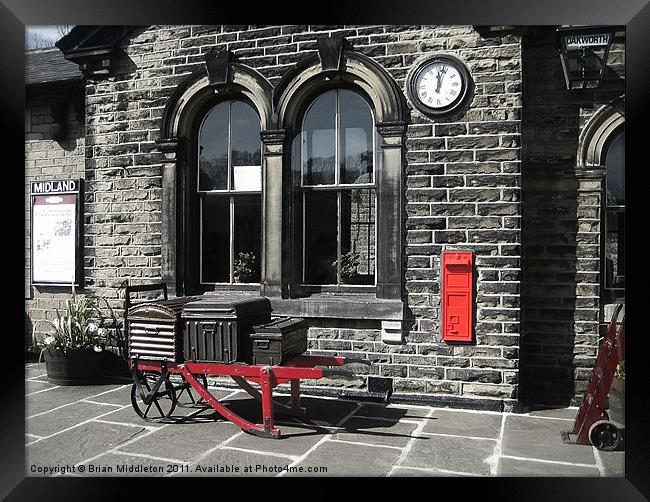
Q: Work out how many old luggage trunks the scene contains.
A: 3